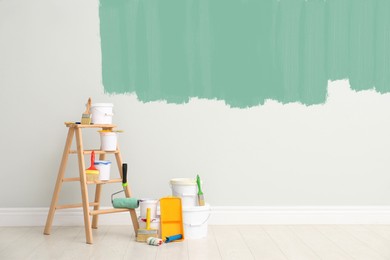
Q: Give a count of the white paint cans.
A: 7